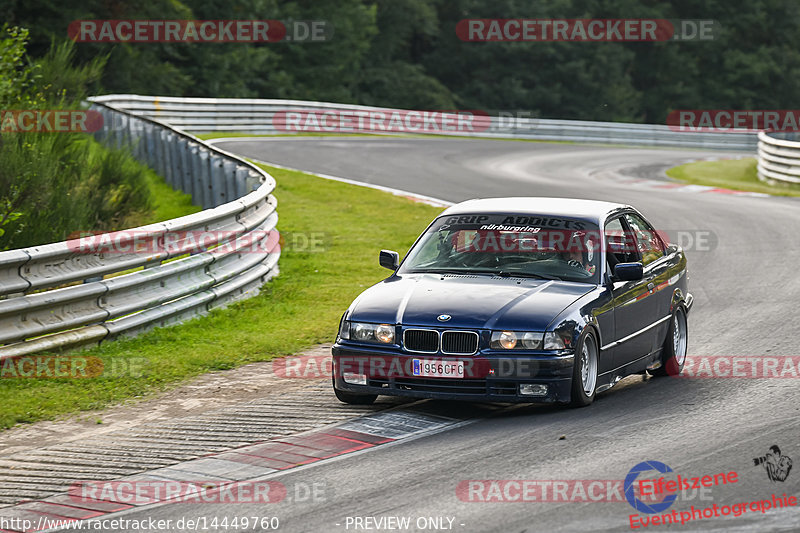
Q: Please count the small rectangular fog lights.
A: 2